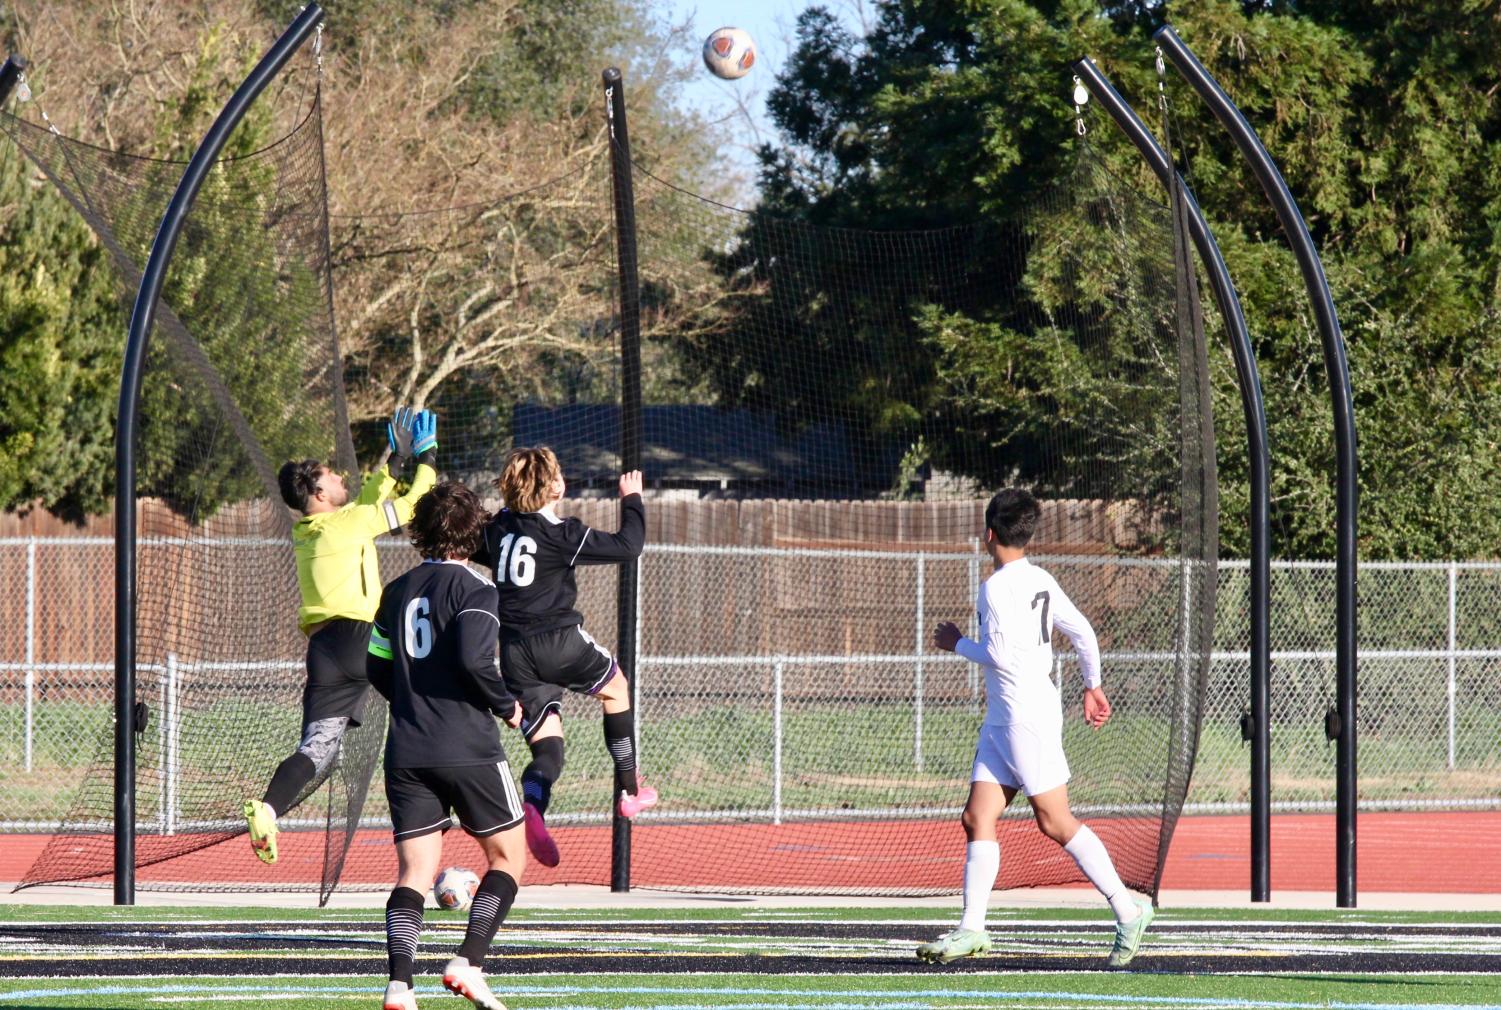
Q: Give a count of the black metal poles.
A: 5